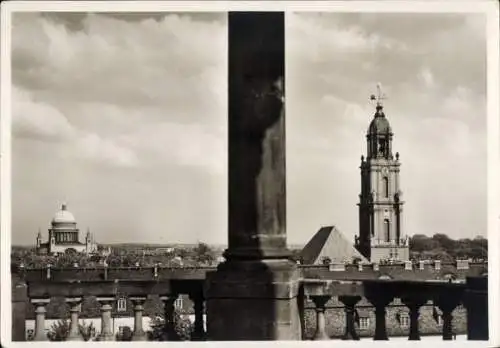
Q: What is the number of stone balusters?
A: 11